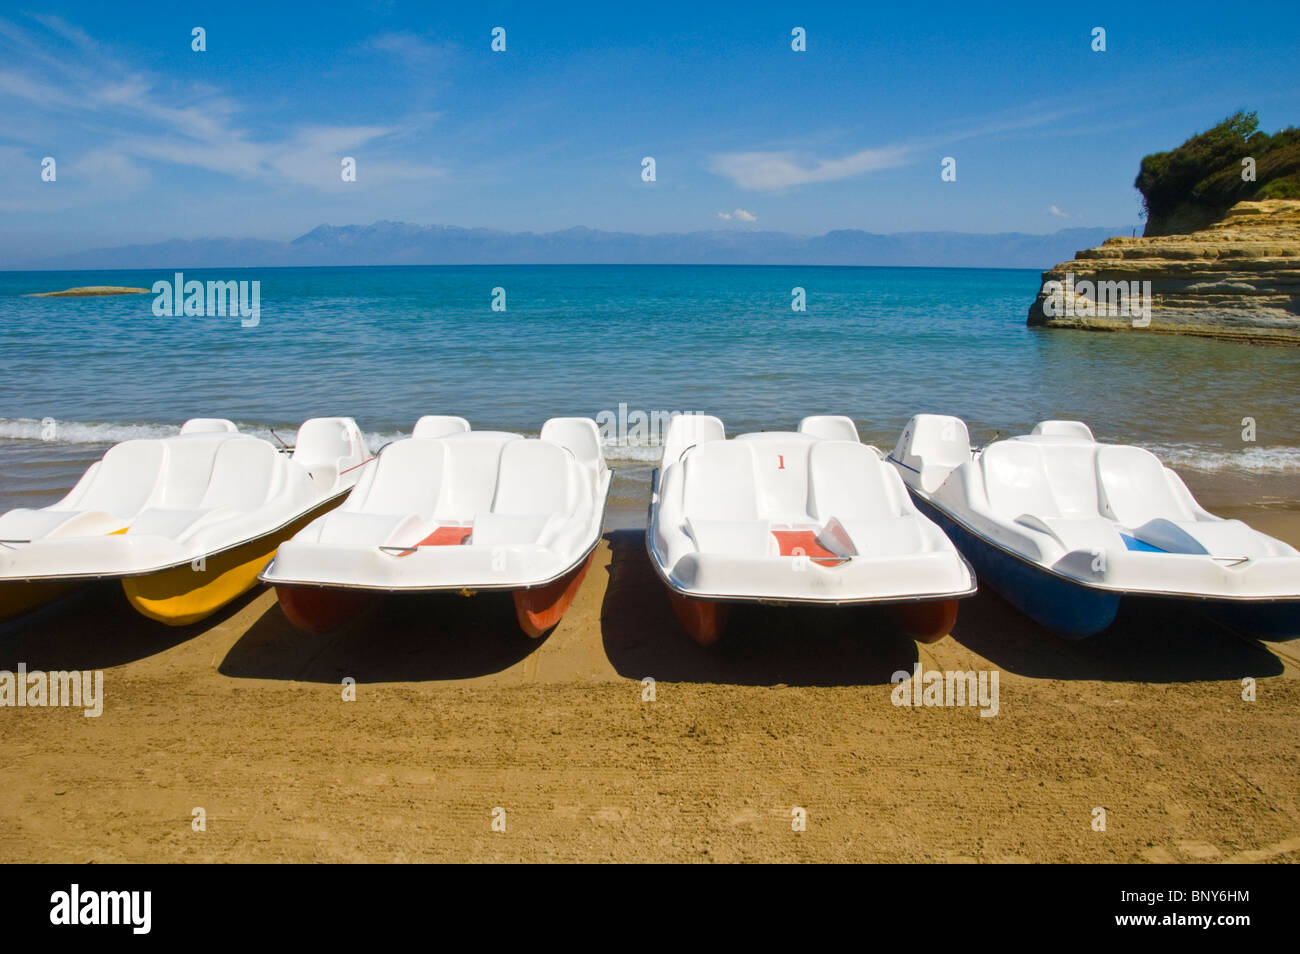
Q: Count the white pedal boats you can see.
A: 4